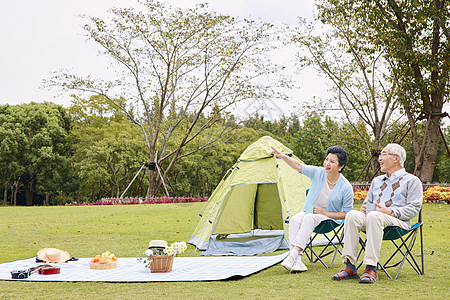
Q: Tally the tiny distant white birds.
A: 0